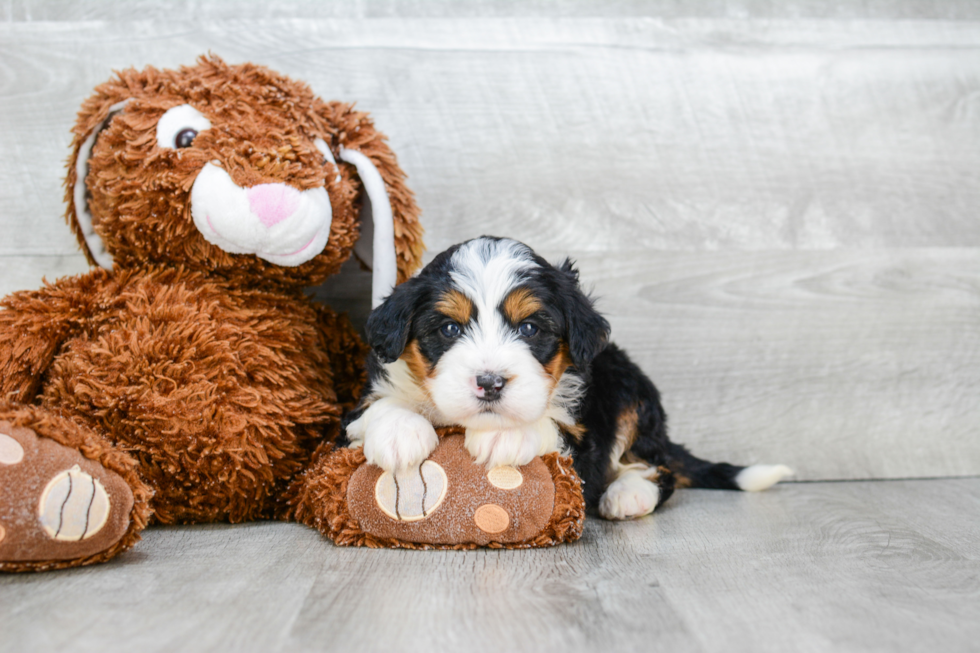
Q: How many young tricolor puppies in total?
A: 1